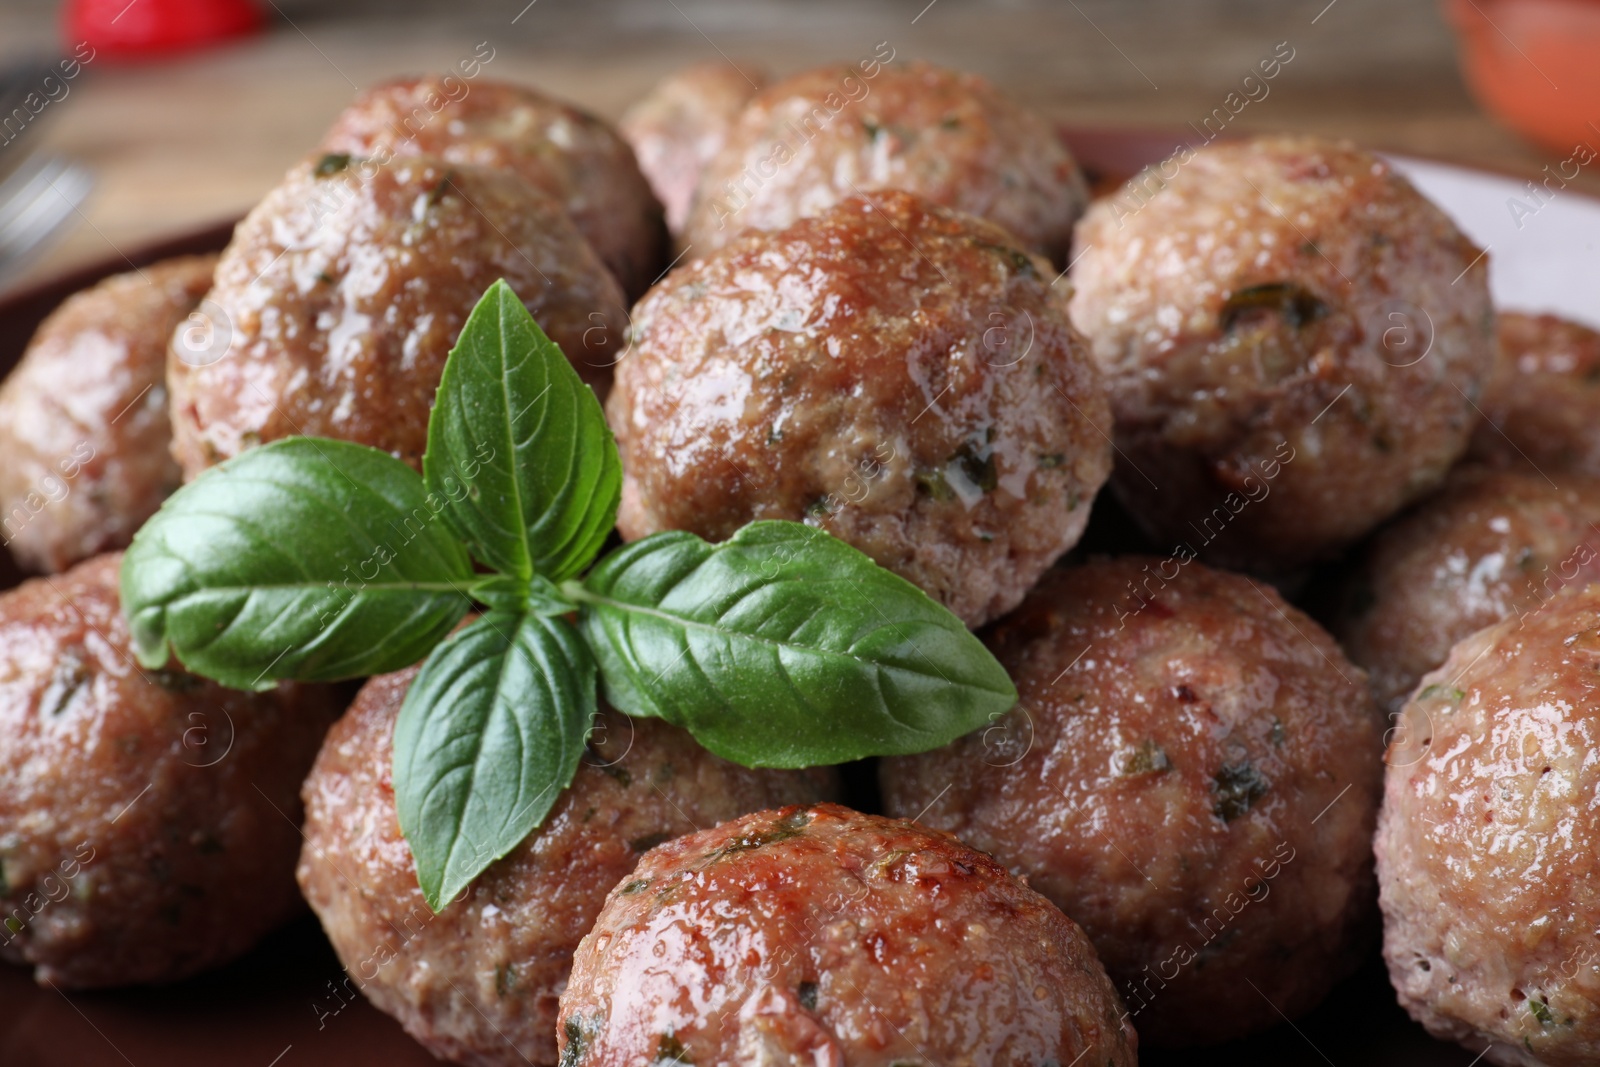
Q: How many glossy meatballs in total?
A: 14